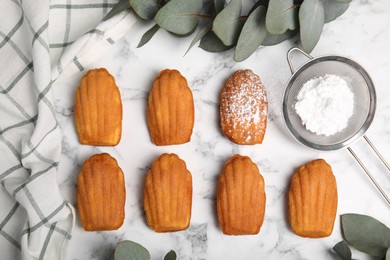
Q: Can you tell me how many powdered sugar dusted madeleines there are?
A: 1